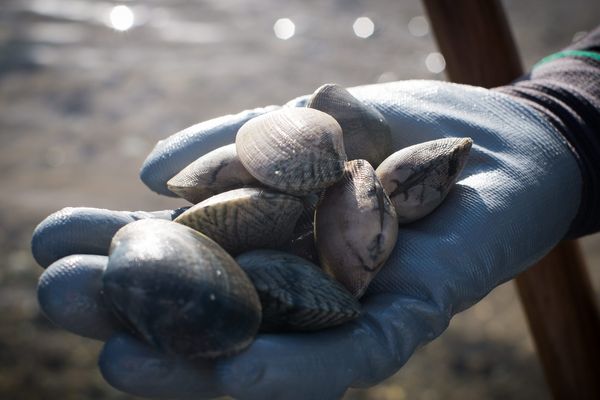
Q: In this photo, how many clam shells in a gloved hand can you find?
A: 8